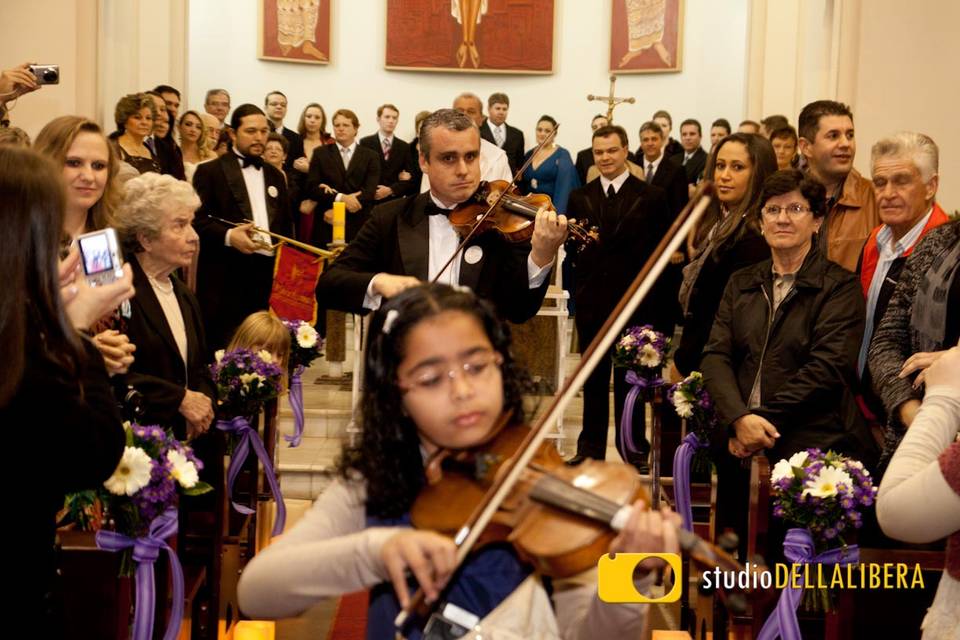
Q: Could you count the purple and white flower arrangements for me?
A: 6